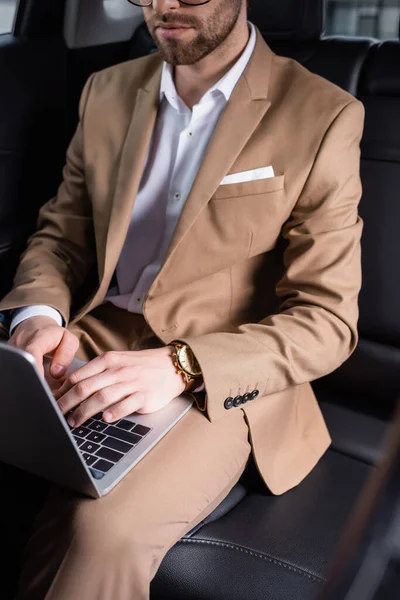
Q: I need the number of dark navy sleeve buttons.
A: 4